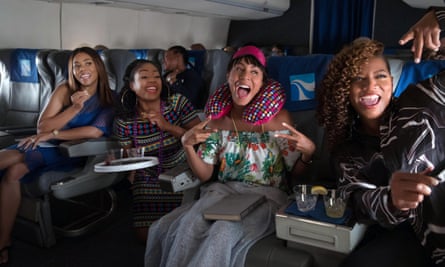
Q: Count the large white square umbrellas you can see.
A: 0